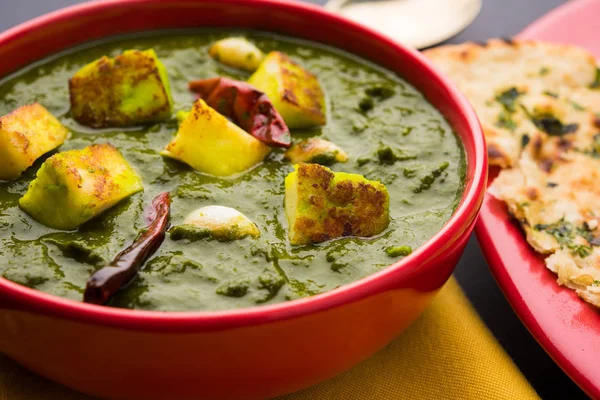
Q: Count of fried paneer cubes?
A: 6